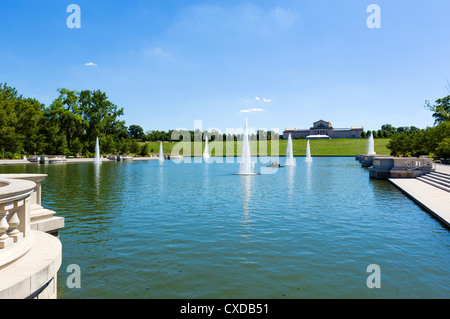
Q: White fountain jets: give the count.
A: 7